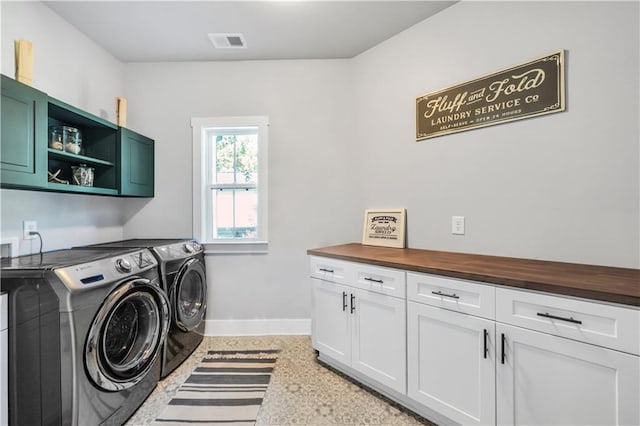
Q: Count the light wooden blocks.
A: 2